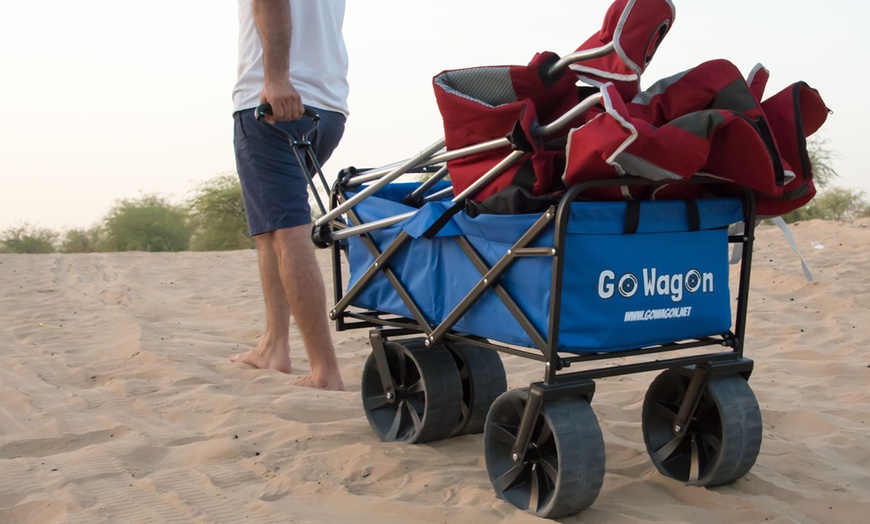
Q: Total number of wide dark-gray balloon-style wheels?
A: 4